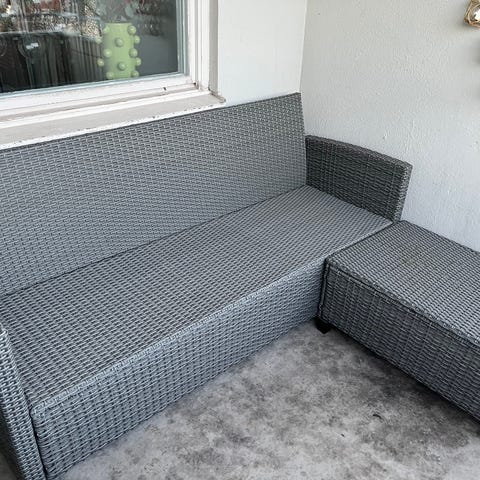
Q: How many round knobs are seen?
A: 12